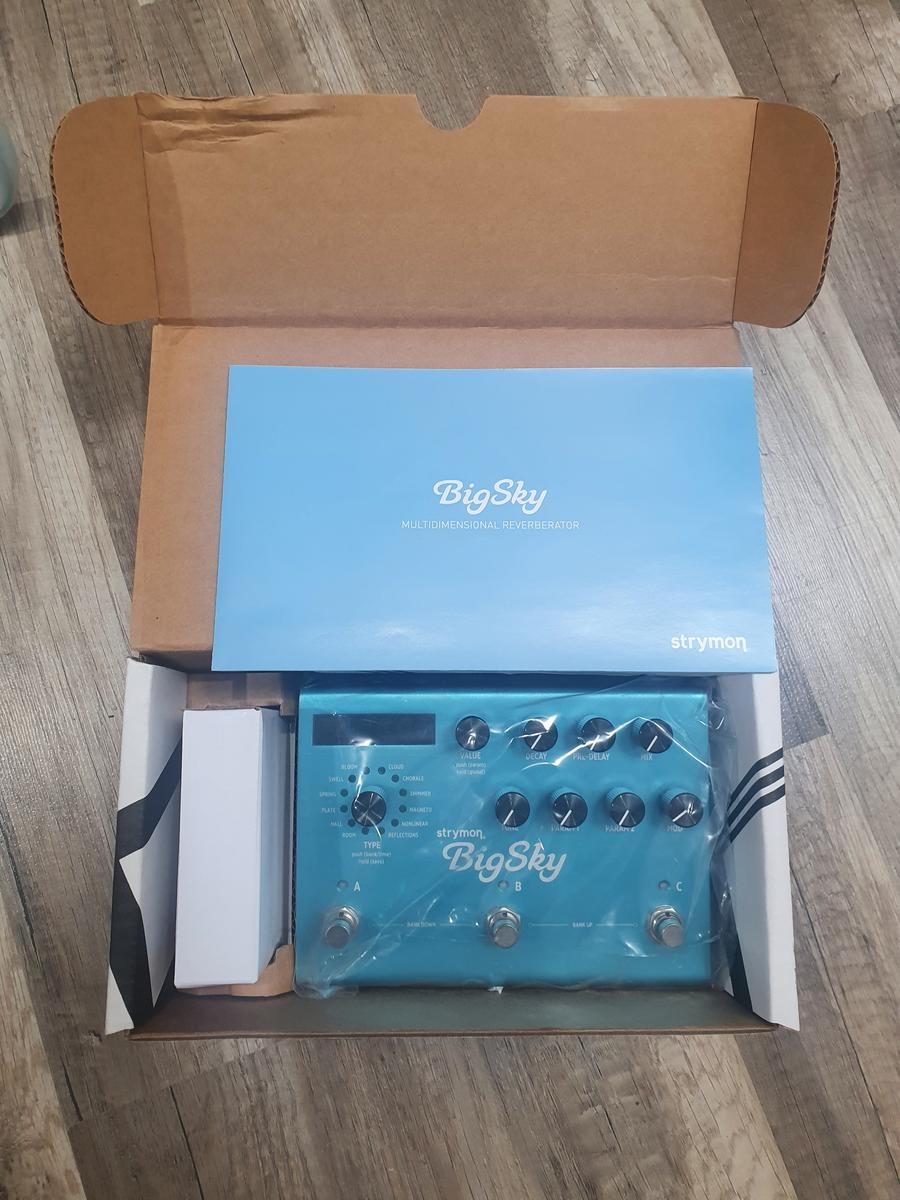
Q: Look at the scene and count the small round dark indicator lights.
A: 12